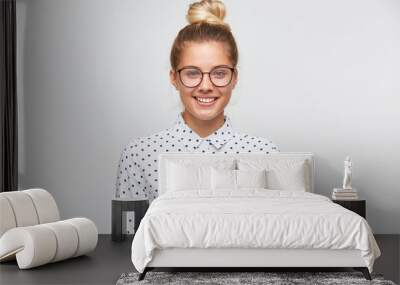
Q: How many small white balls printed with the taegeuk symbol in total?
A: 0